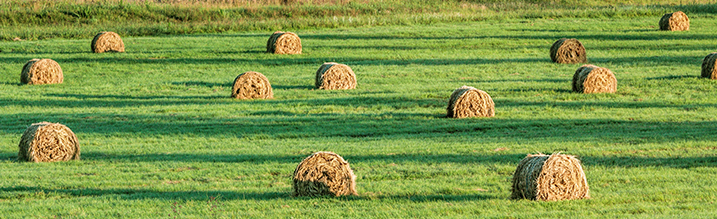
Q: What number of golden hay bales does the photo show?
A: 13